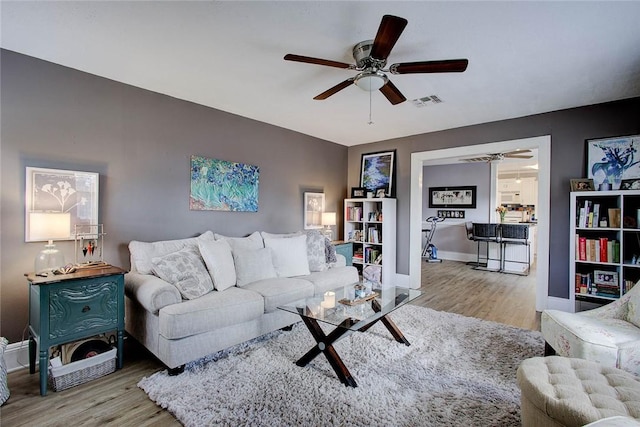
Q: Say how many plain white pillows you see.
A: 3